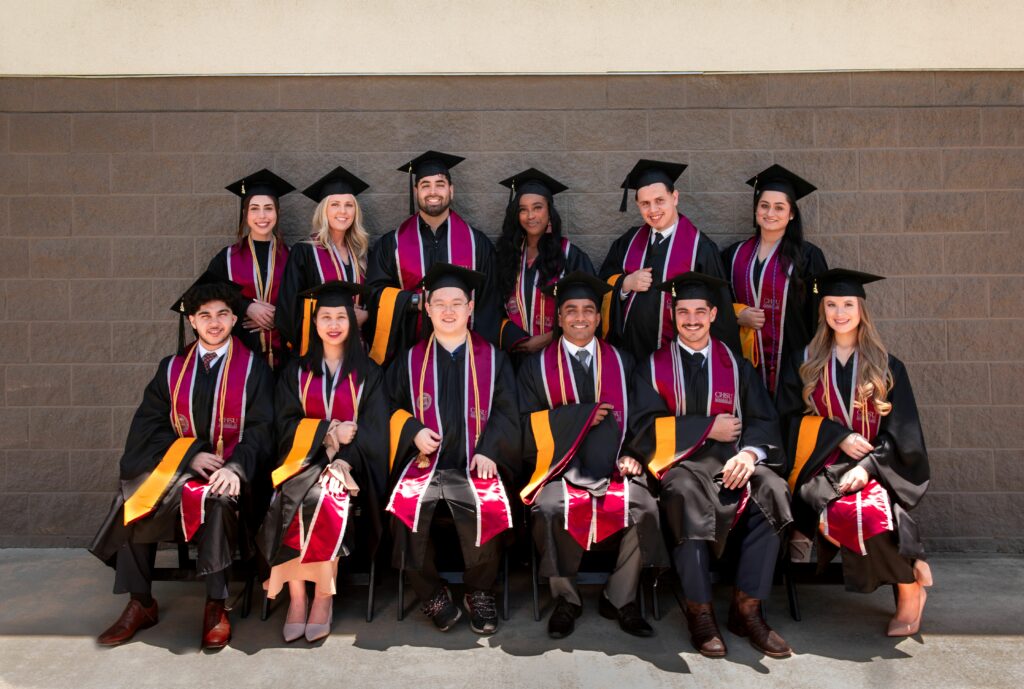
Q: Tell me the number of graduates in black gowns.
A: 12